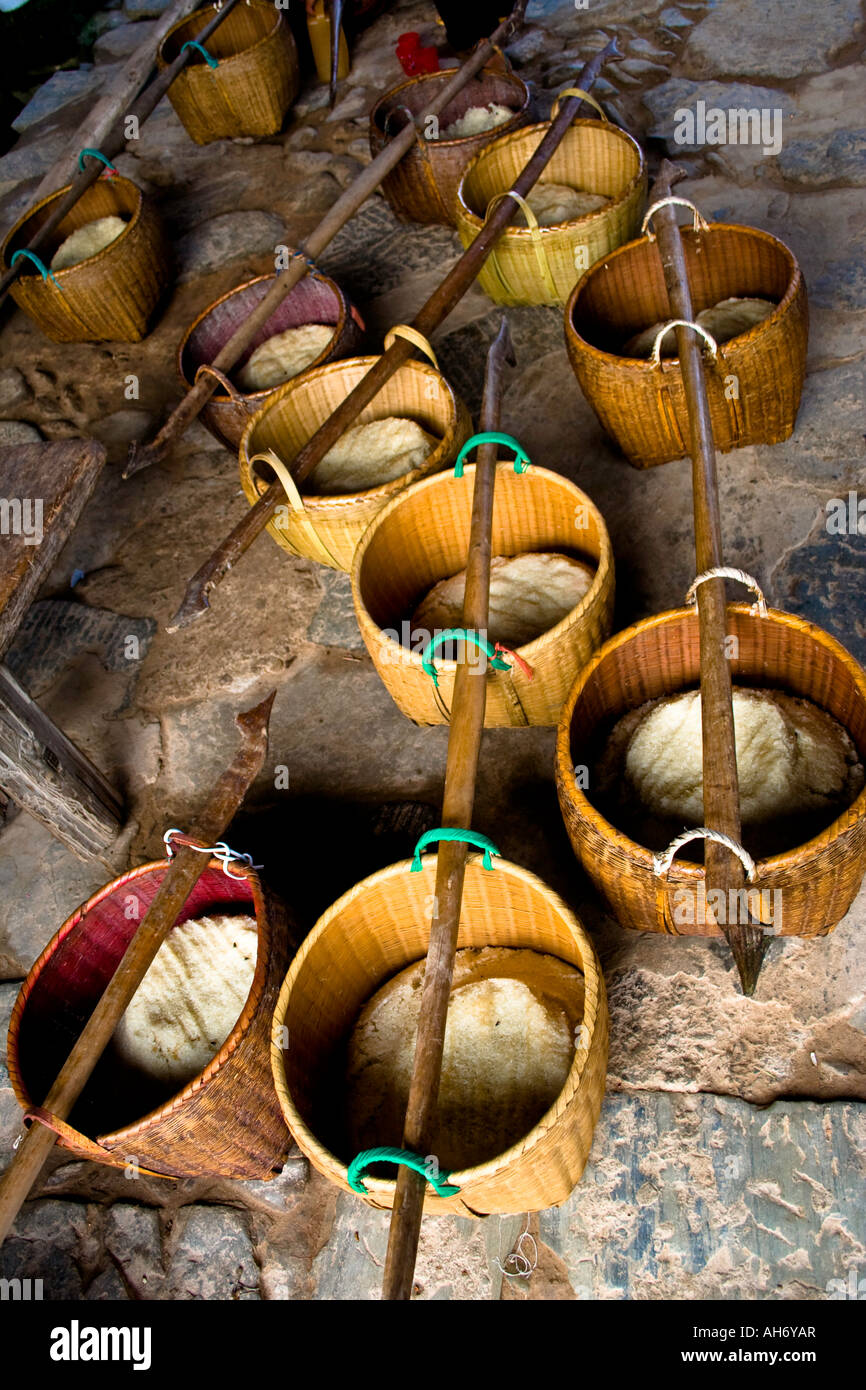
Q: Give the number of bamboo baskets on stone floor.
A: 11